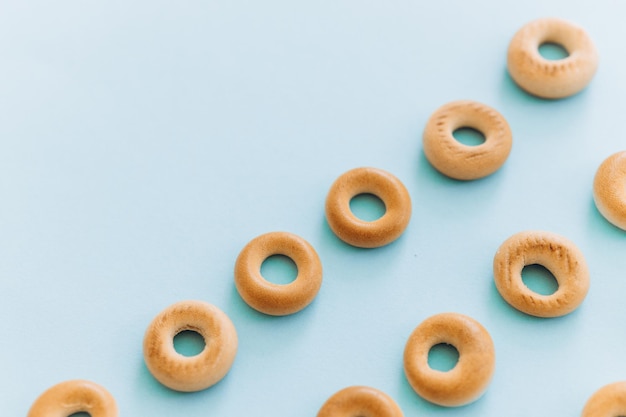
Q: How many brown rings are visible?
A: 11